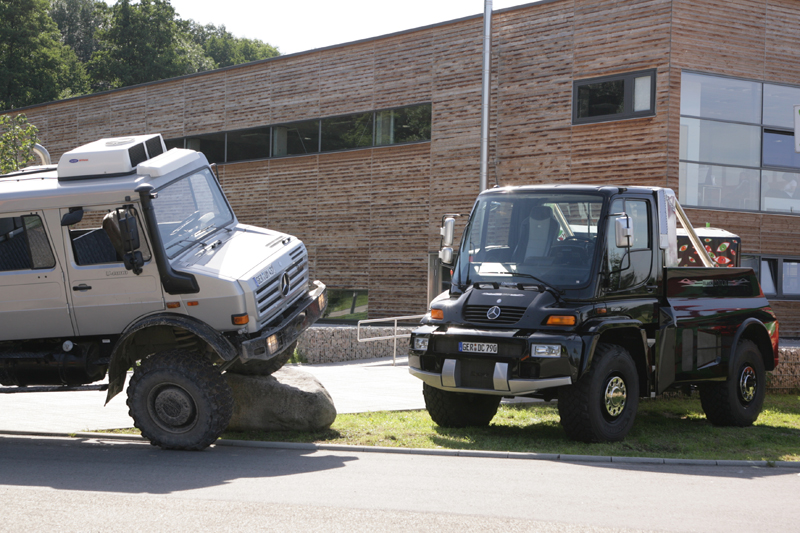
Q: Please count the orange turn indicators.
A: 6